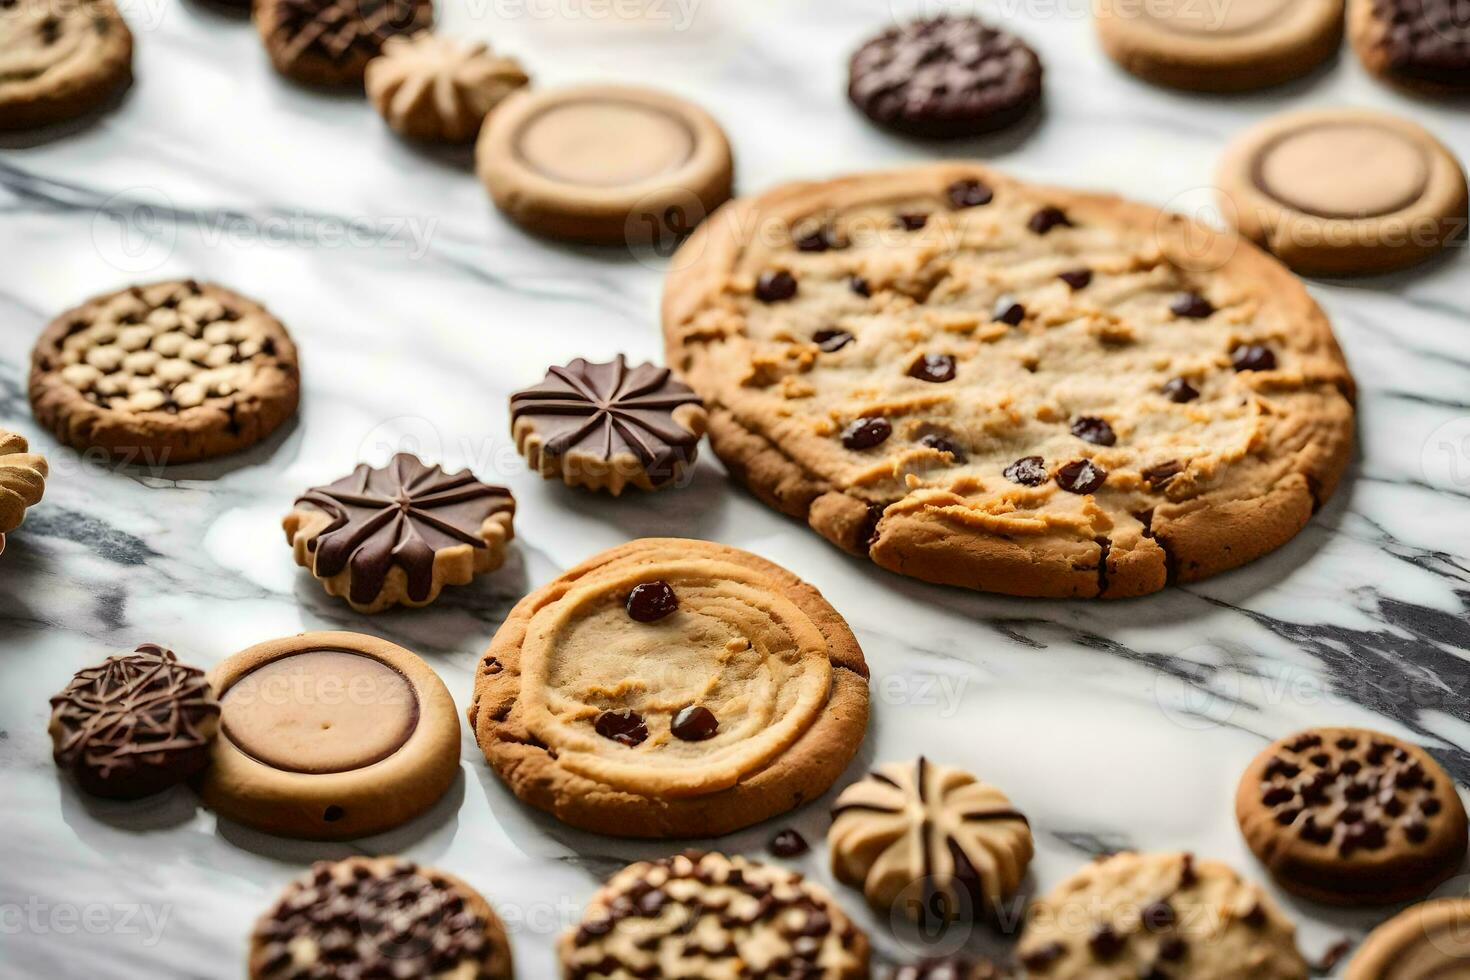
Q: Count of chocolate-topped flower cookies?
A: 2